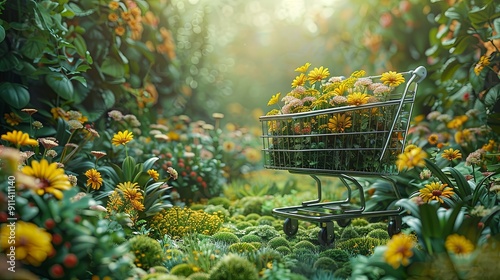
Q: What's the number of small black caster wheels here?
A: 4